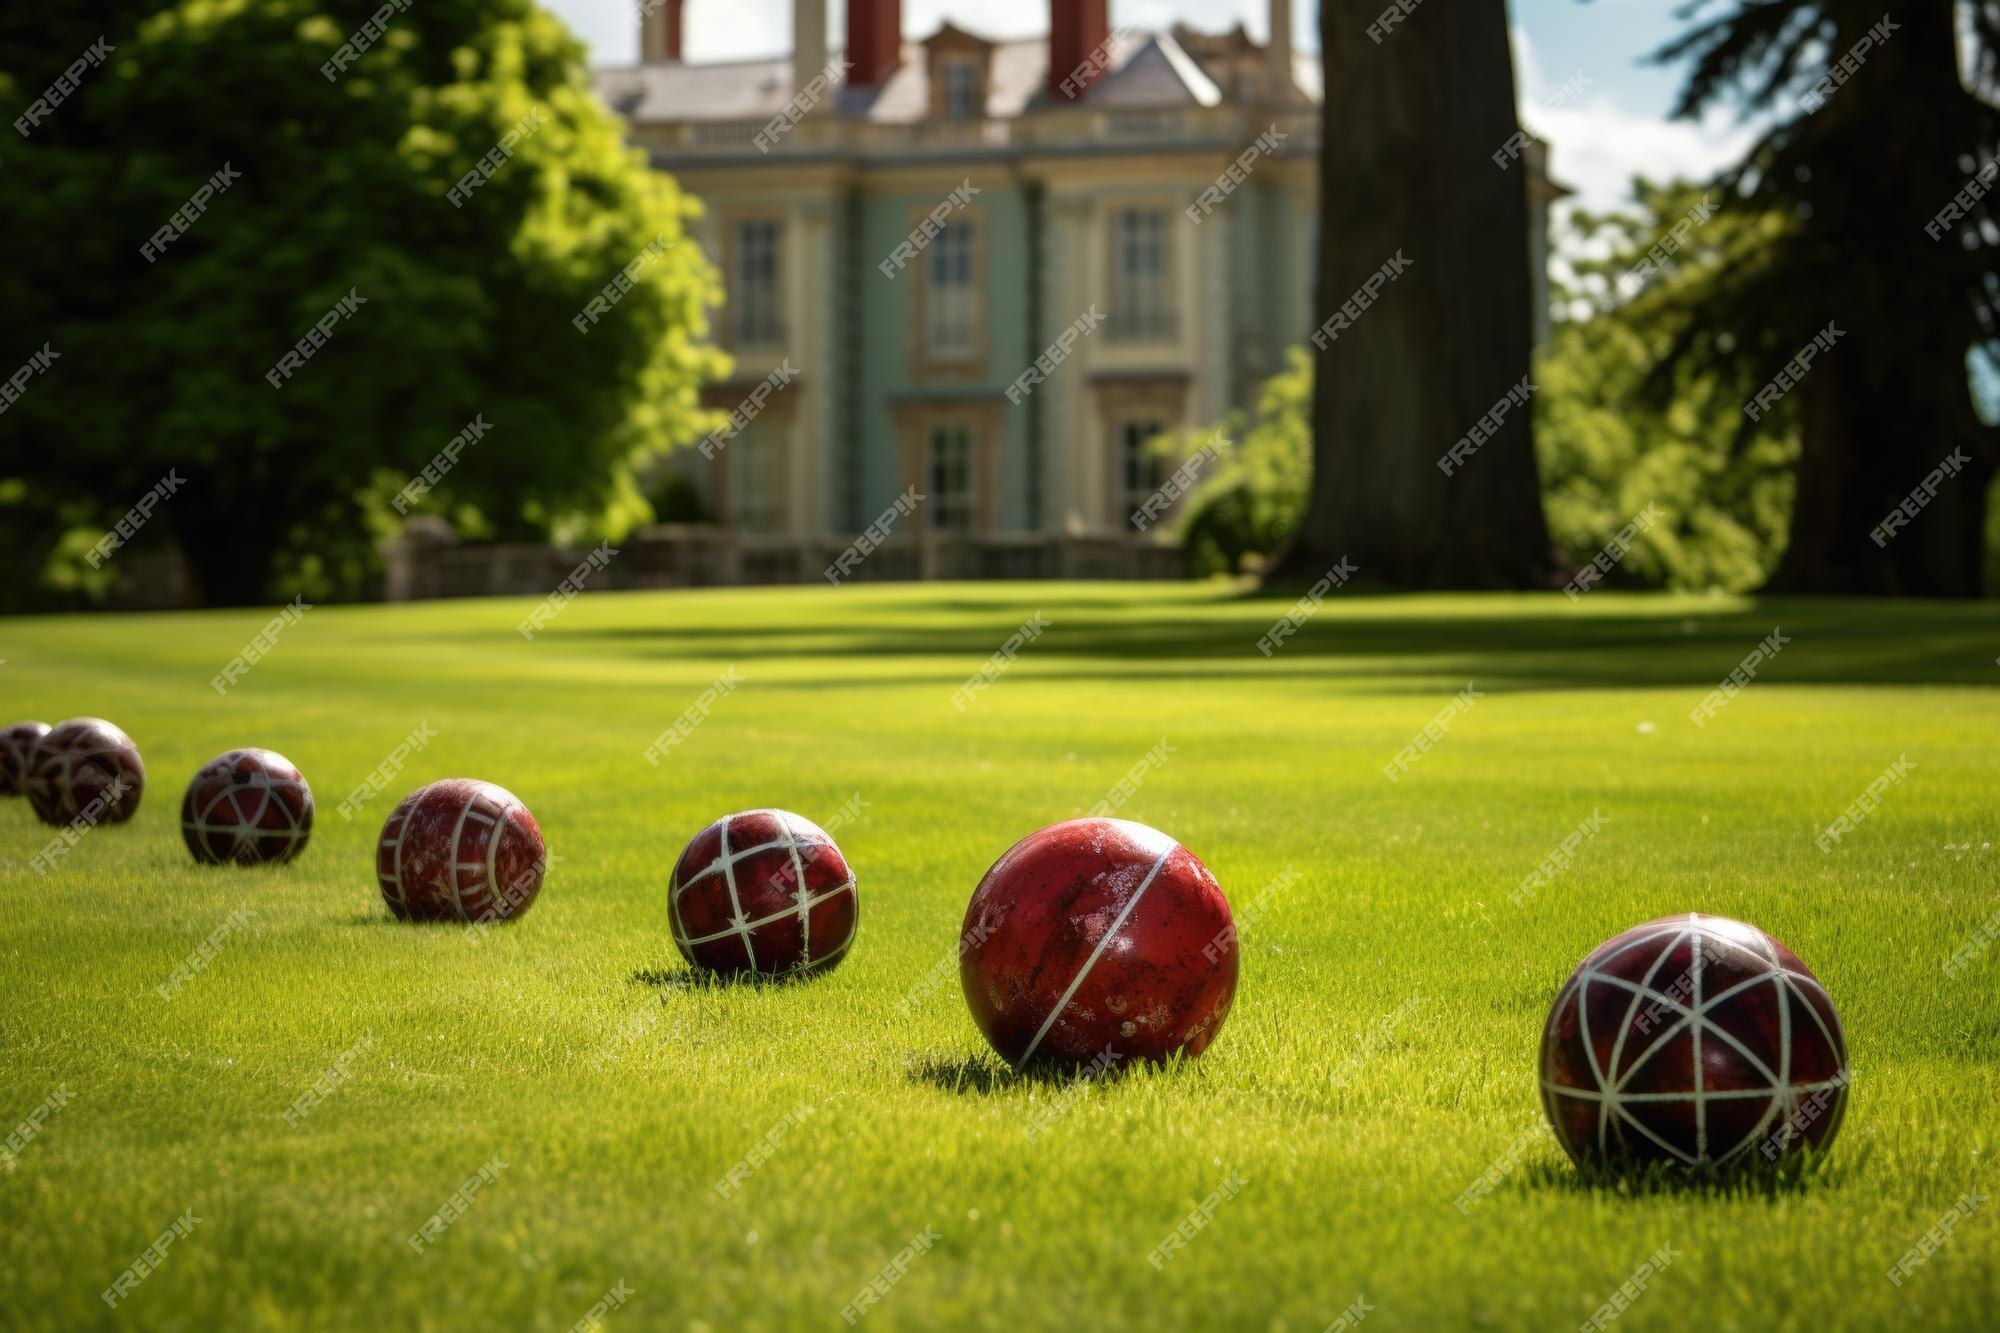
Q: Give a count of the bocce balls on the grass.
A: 7